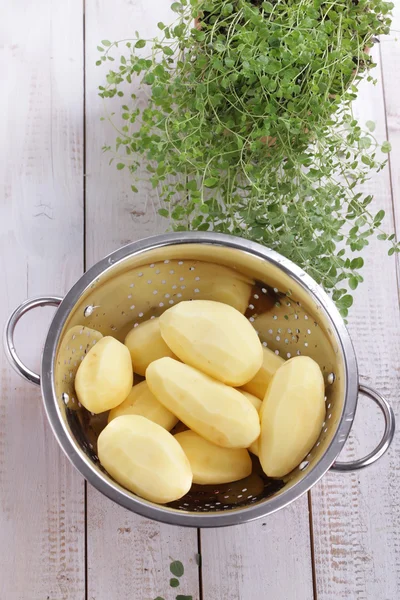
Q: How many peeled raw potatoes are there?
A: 10